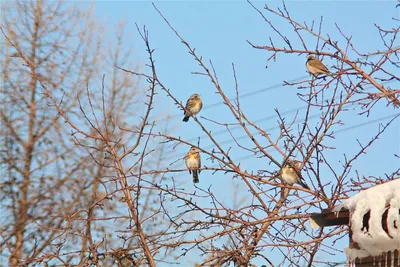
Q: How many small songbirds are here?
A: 4